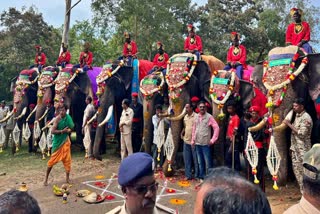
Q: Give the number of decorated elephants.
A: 8